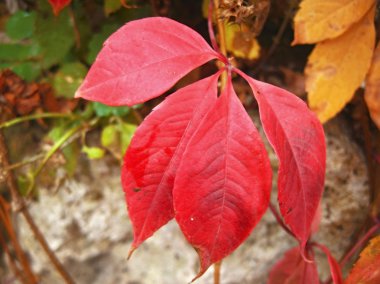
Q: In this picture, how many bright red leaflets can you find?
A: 4